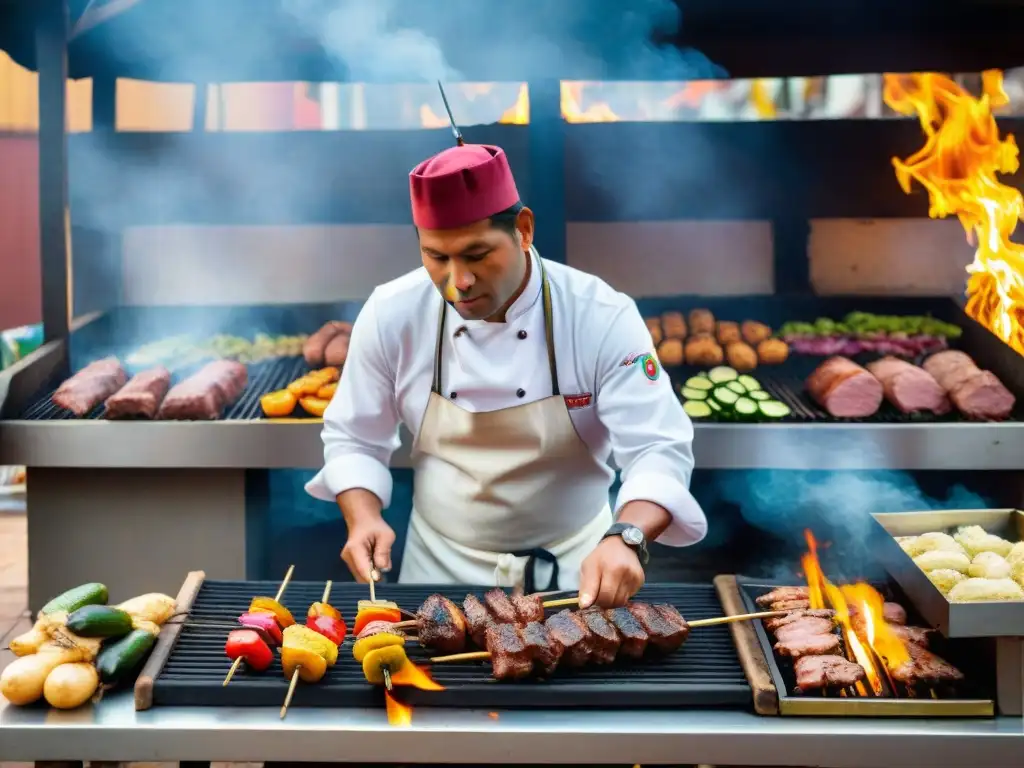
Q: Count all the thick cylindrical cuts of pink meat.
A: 3